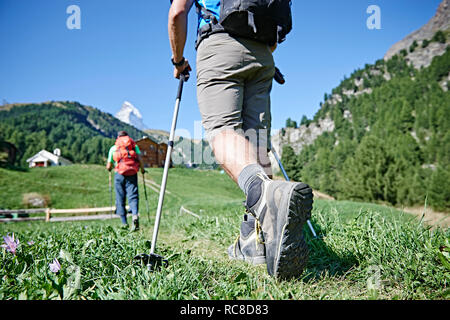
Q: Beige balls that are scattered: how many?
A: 0